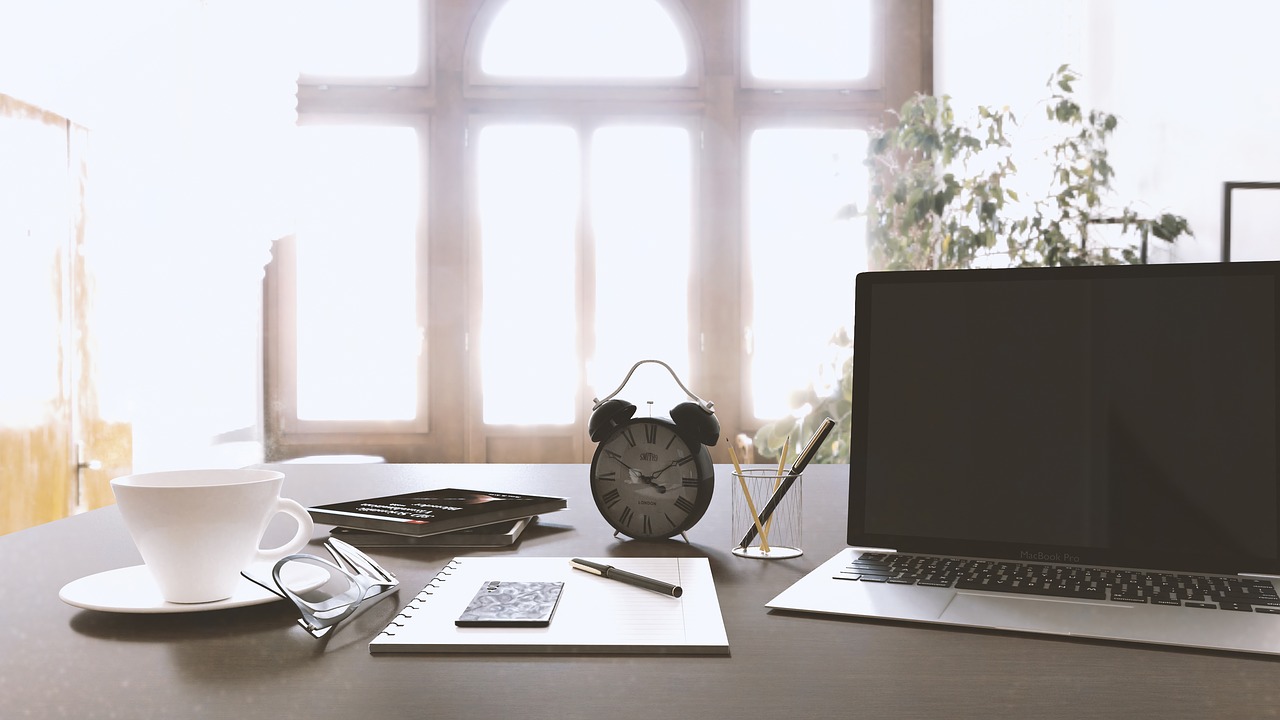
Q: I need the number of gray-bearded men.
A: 0